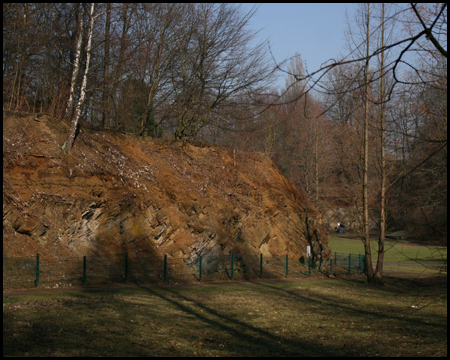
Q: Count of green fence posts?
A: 13